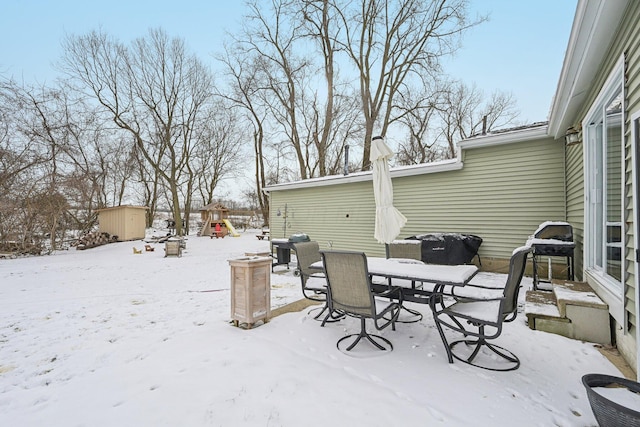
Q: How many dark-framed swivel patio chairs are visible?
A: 4